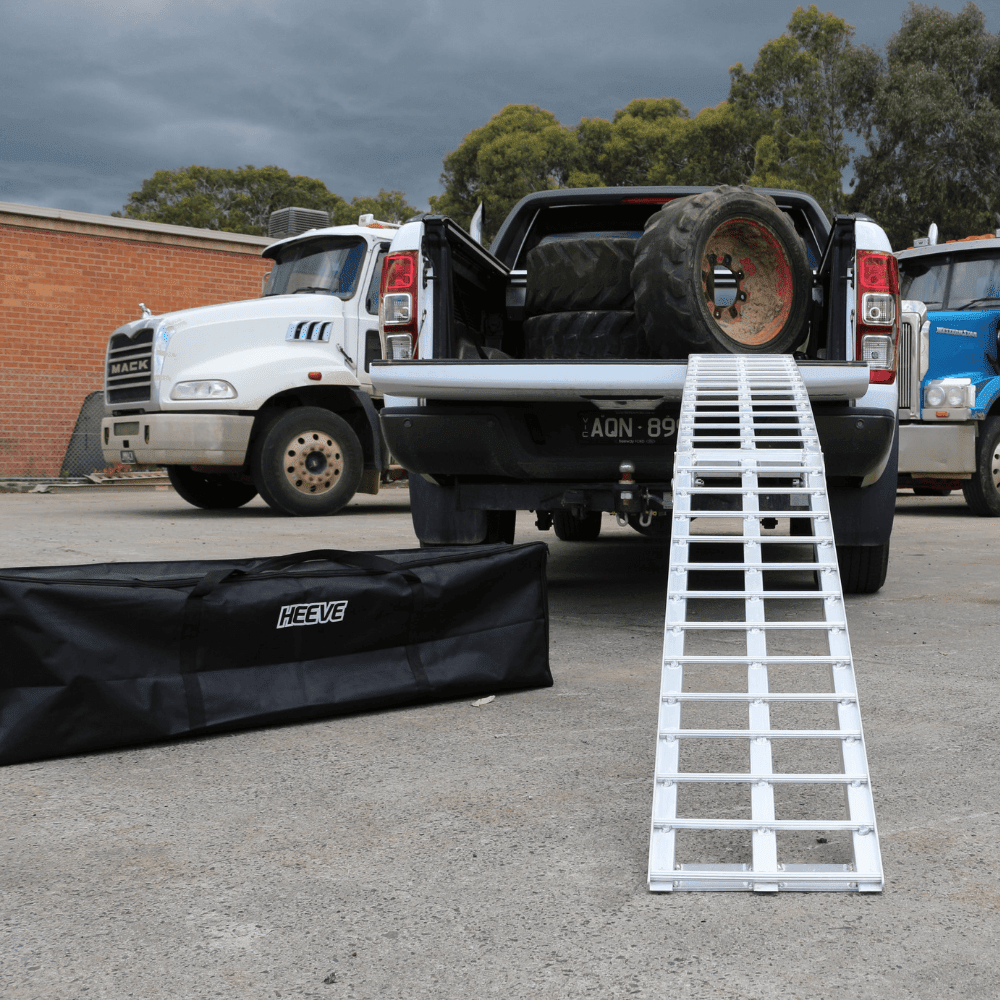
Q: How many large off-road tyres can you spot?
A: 3